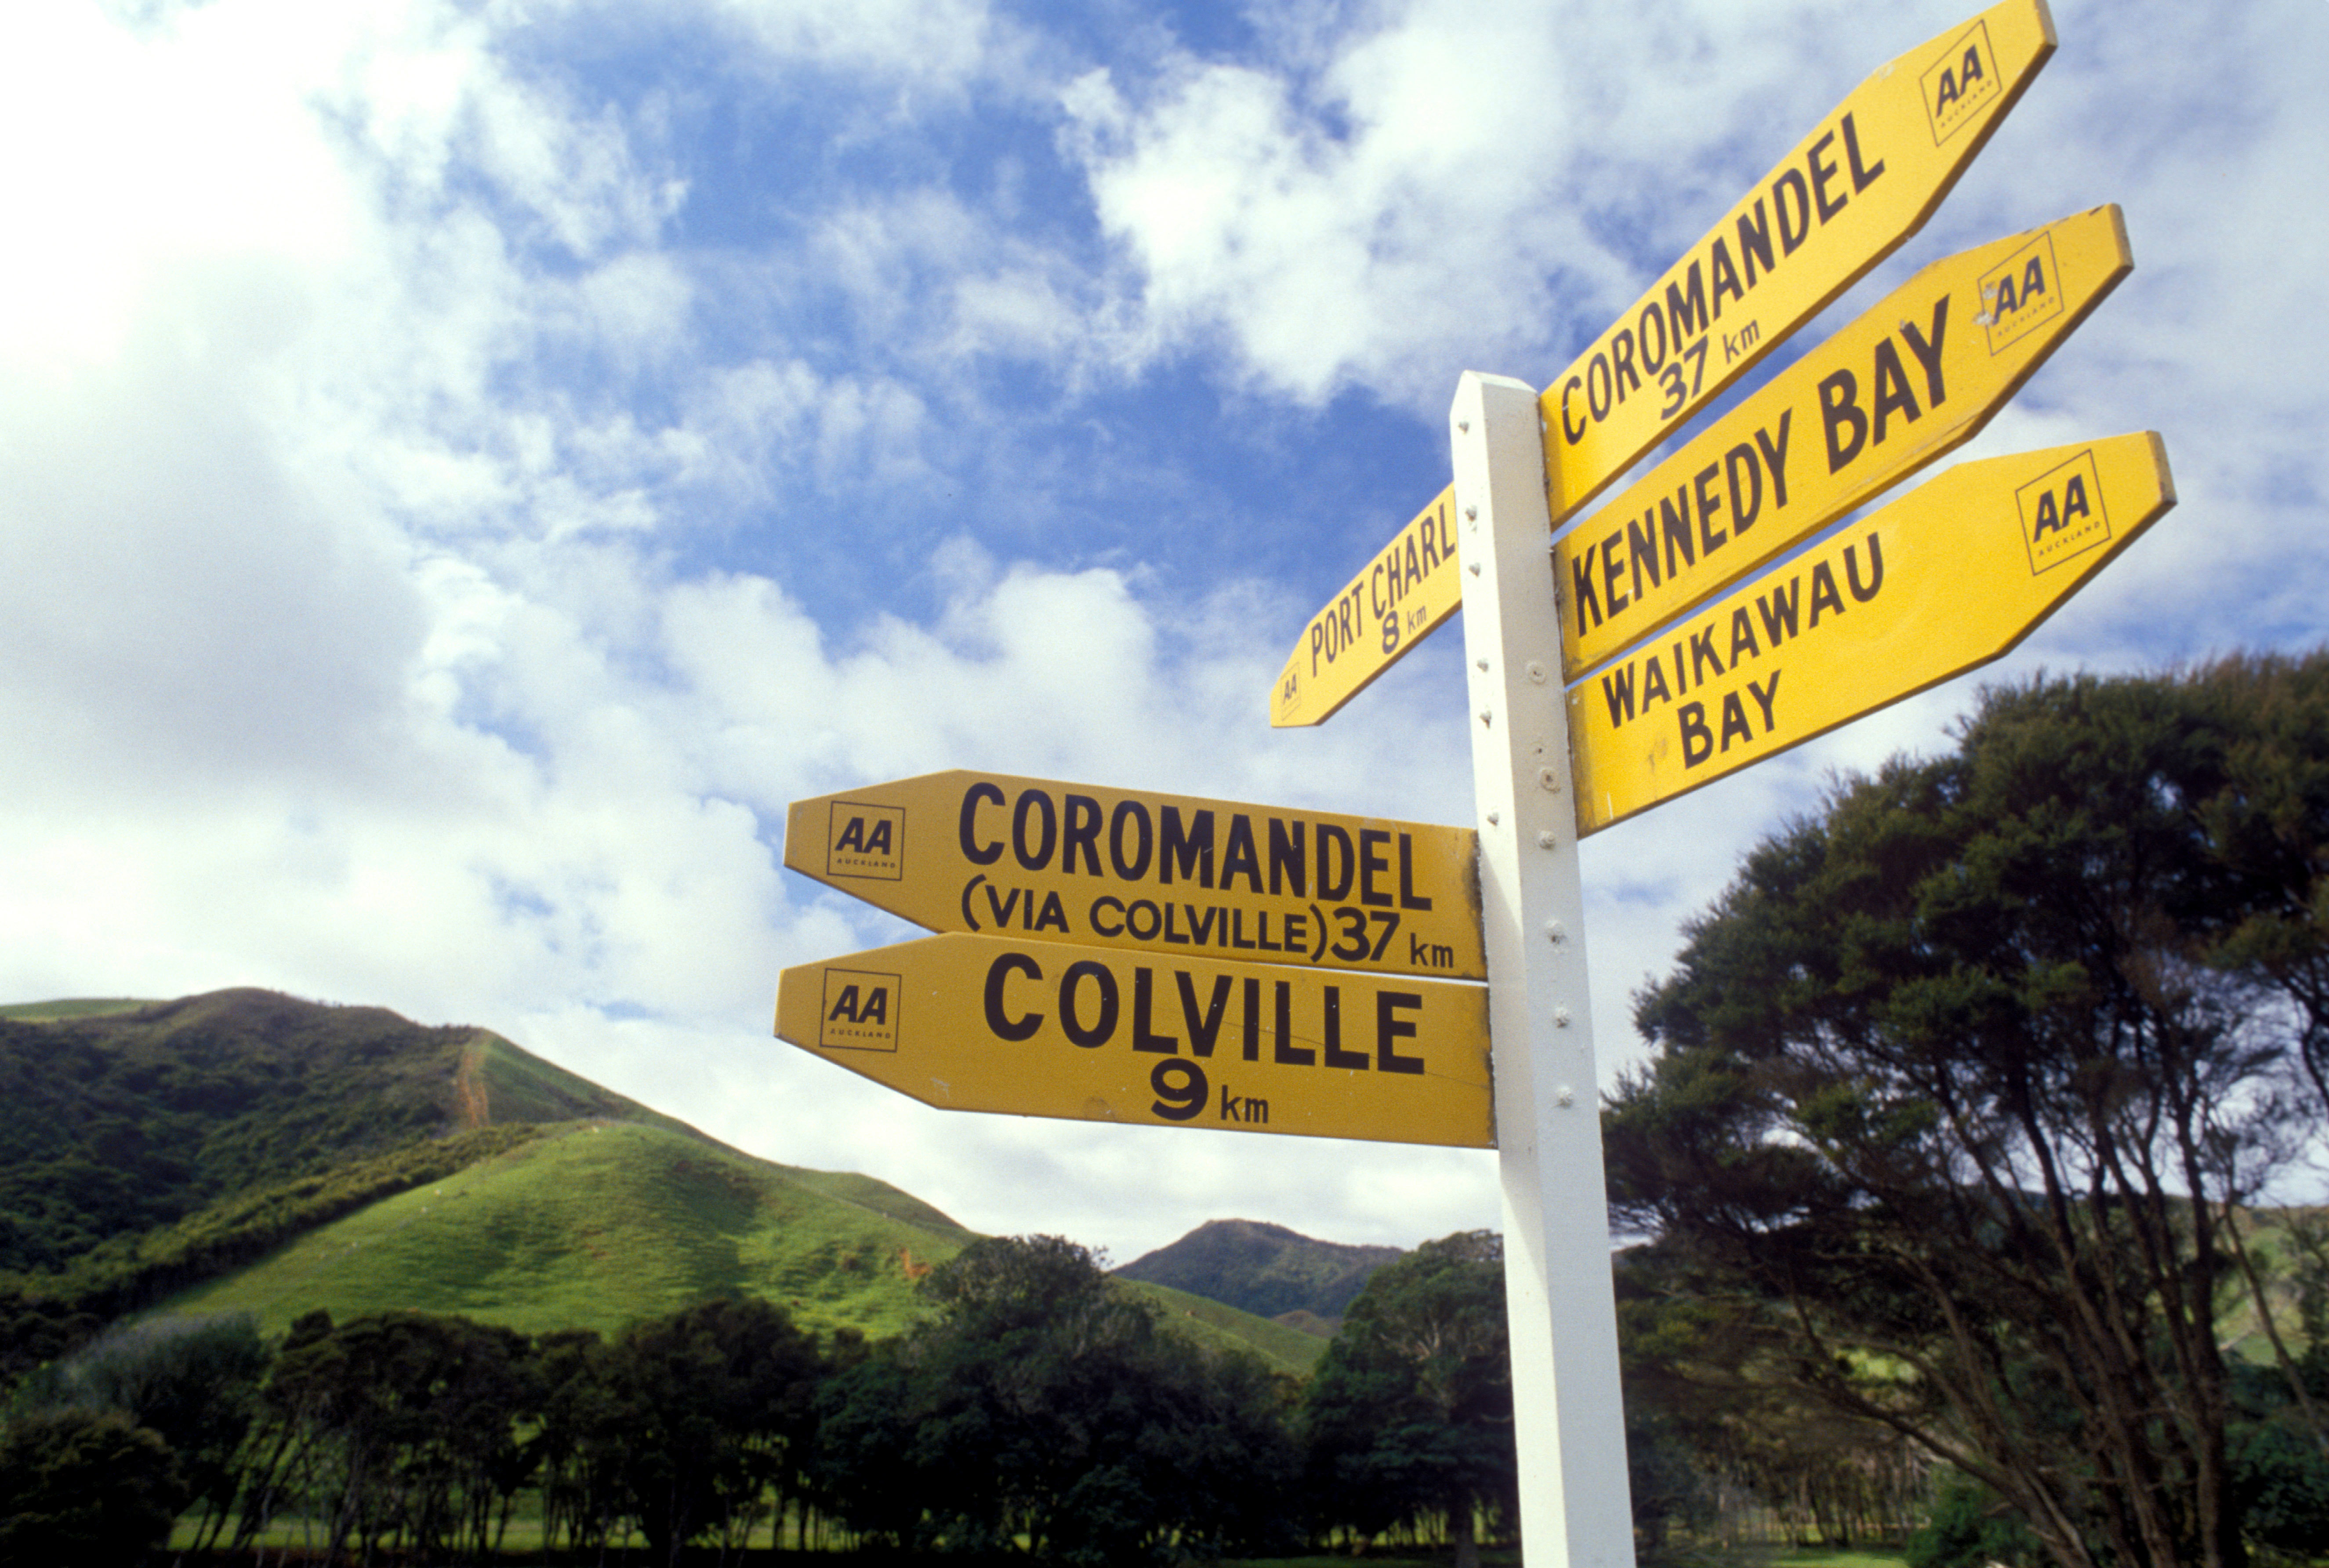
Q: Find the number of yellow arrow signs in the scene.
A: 6